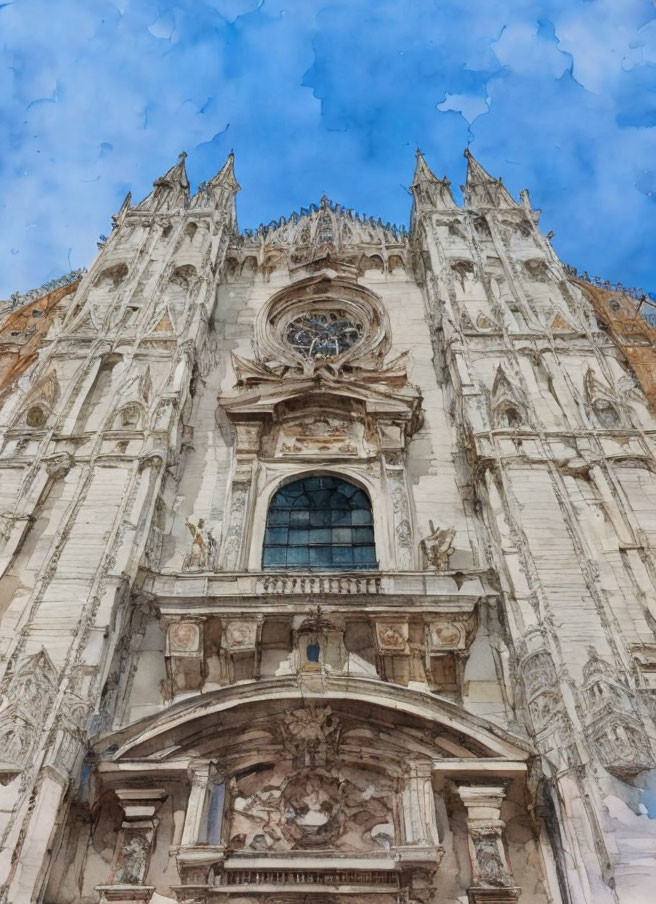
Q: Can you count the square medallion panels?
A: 4